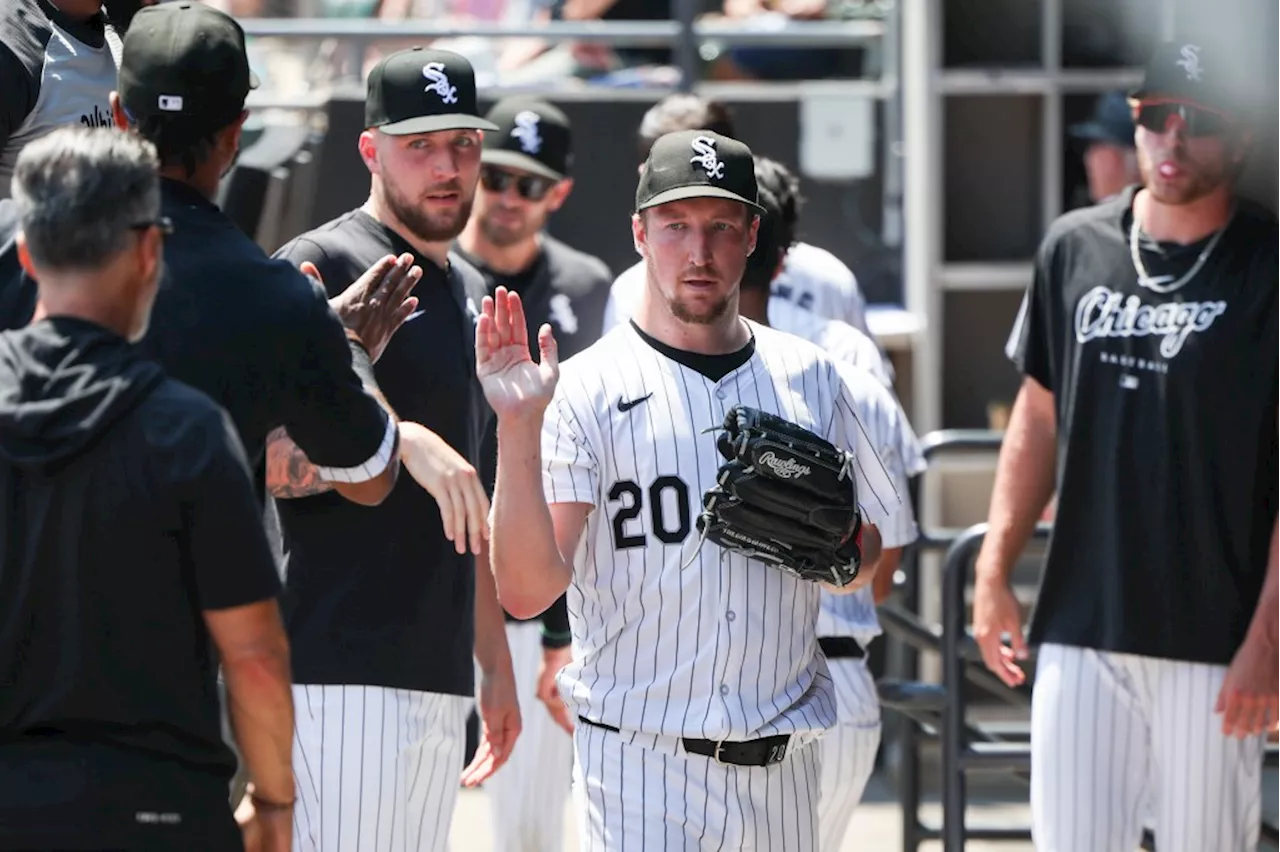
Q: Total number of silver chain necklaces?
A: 1